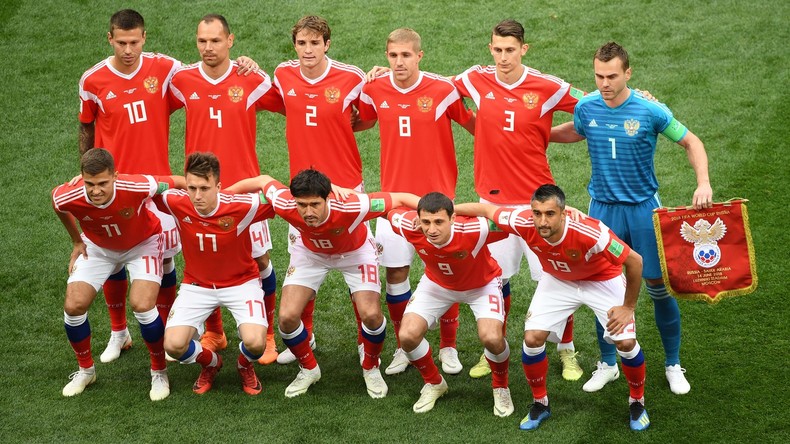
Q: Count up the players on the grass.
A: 11